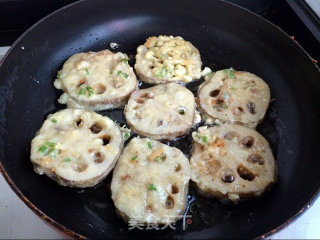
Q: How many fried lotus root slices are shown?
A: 7